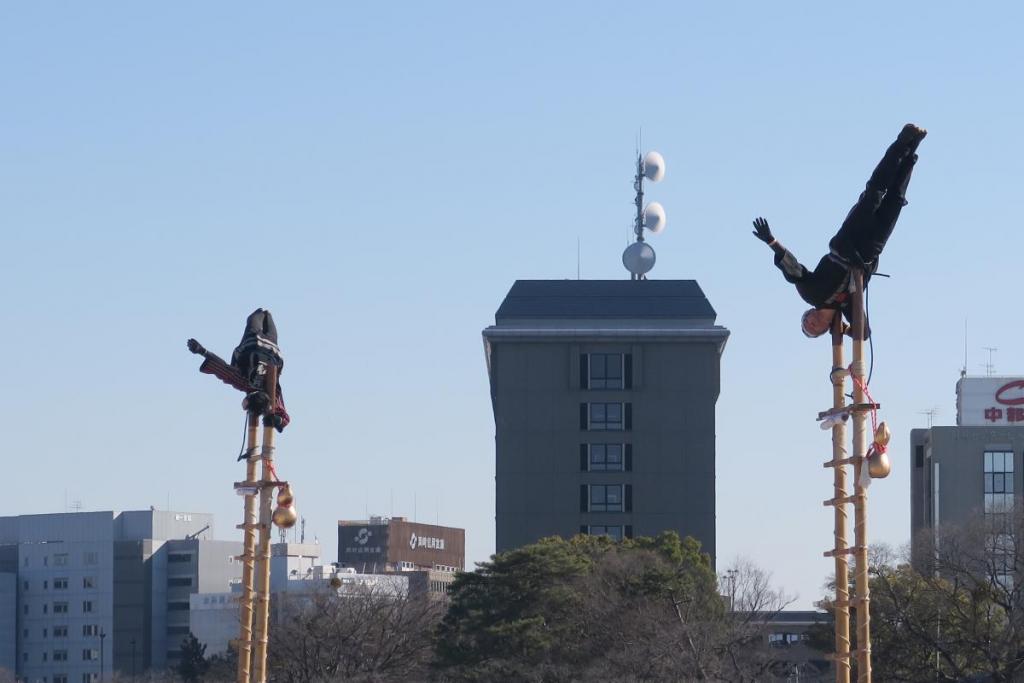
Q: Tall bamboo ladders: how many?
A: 2